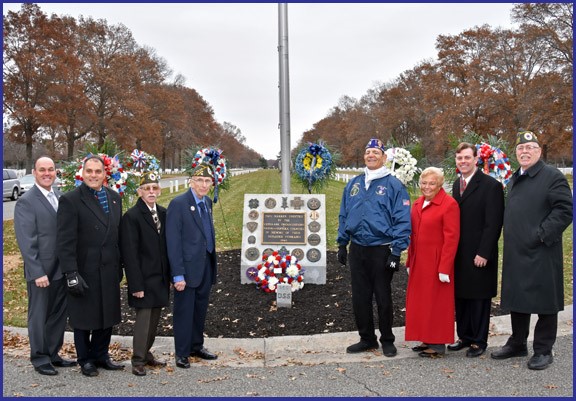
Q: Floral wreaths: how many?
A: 7